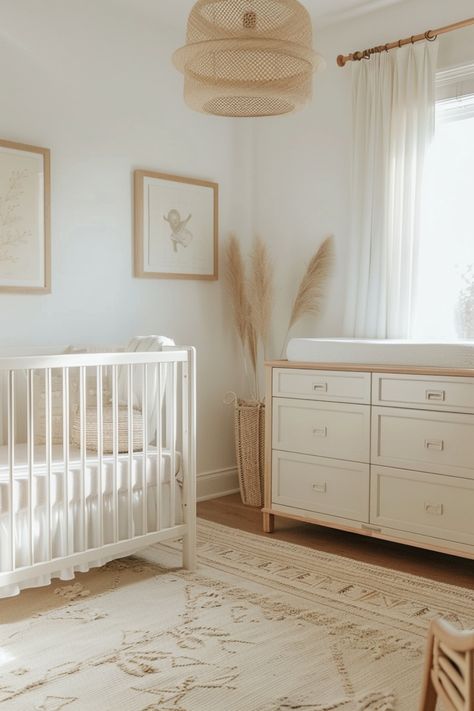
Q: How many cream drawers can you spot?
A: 6